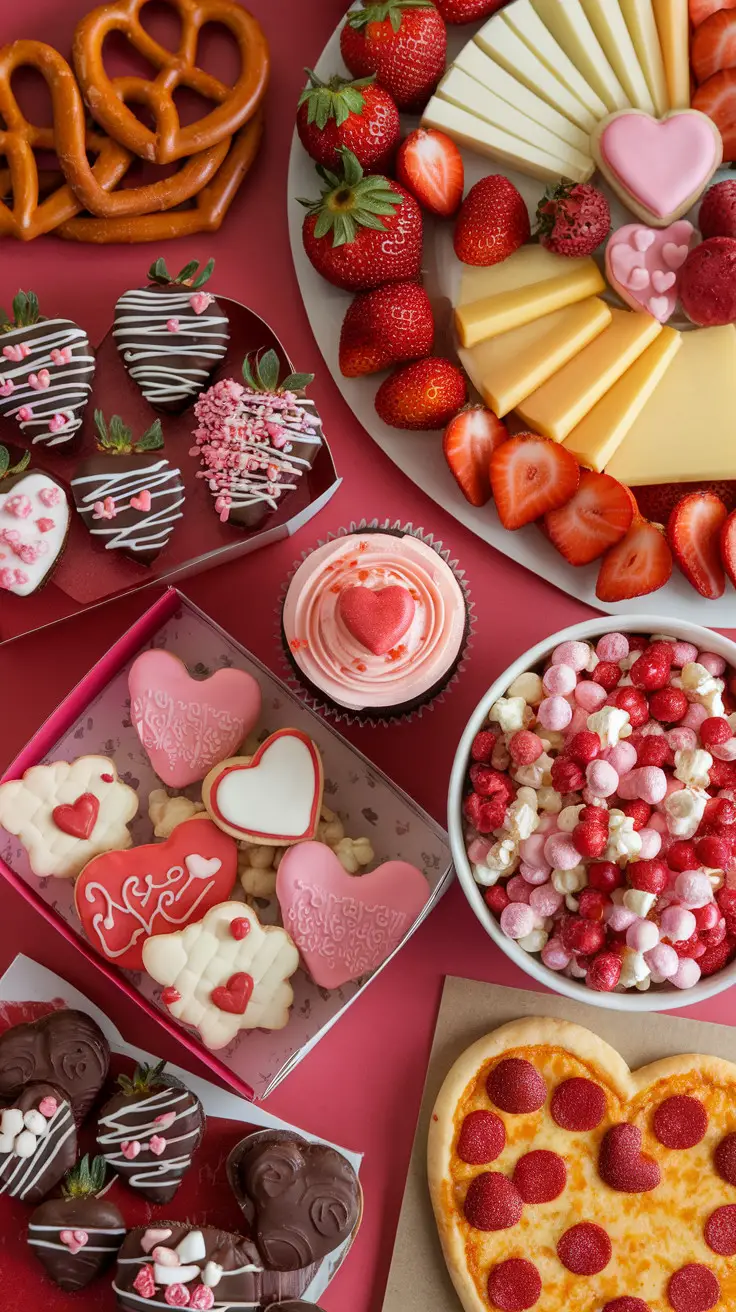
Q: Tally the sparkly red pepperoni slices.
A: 13